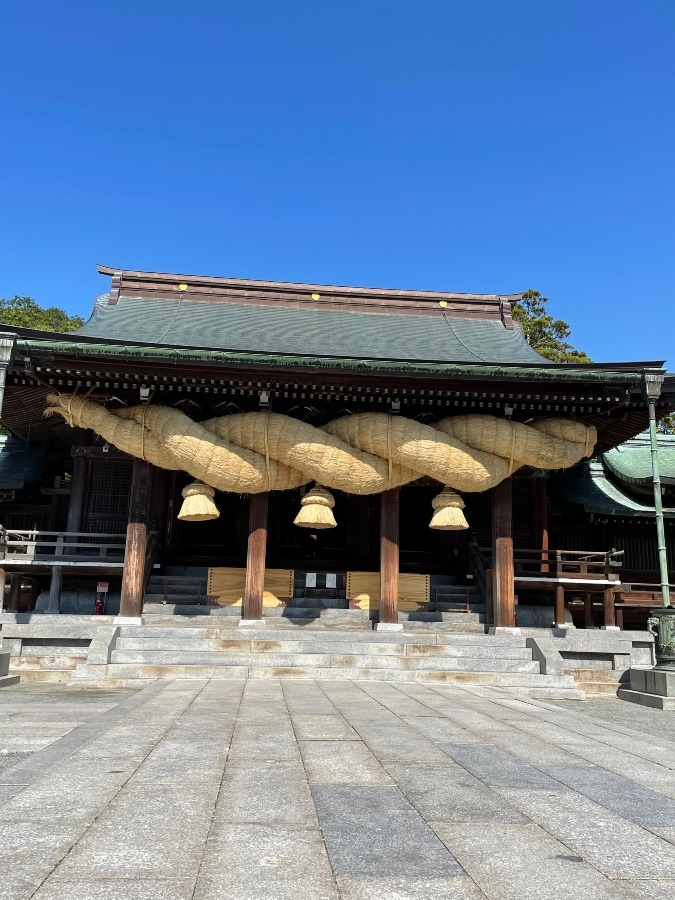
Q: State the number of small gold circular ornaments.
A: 3